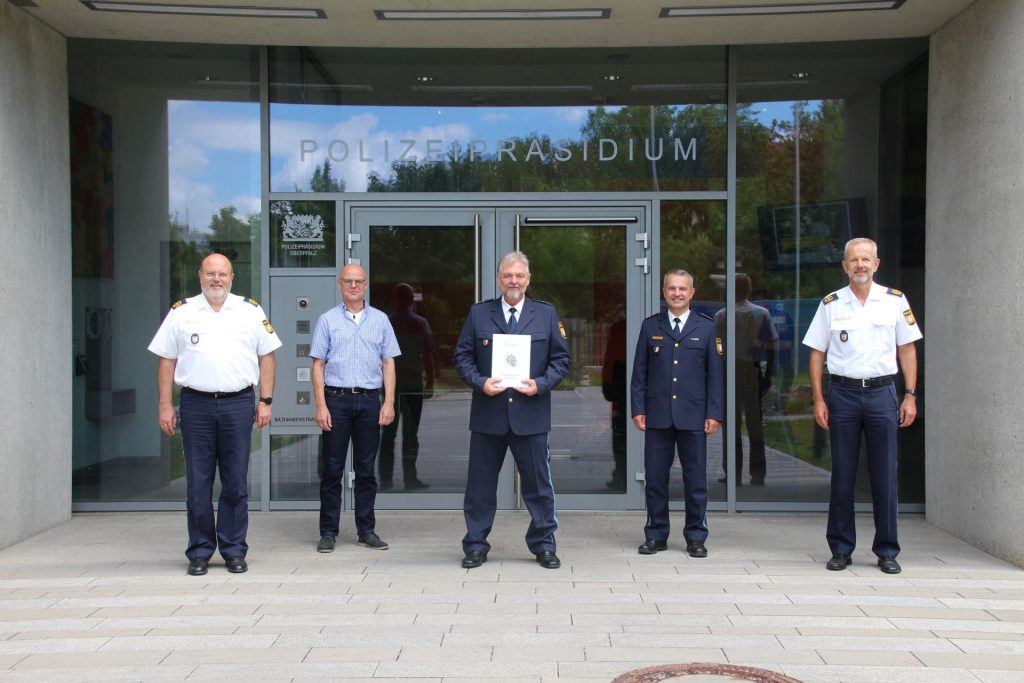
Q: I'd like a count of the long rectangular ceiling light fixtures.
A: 3